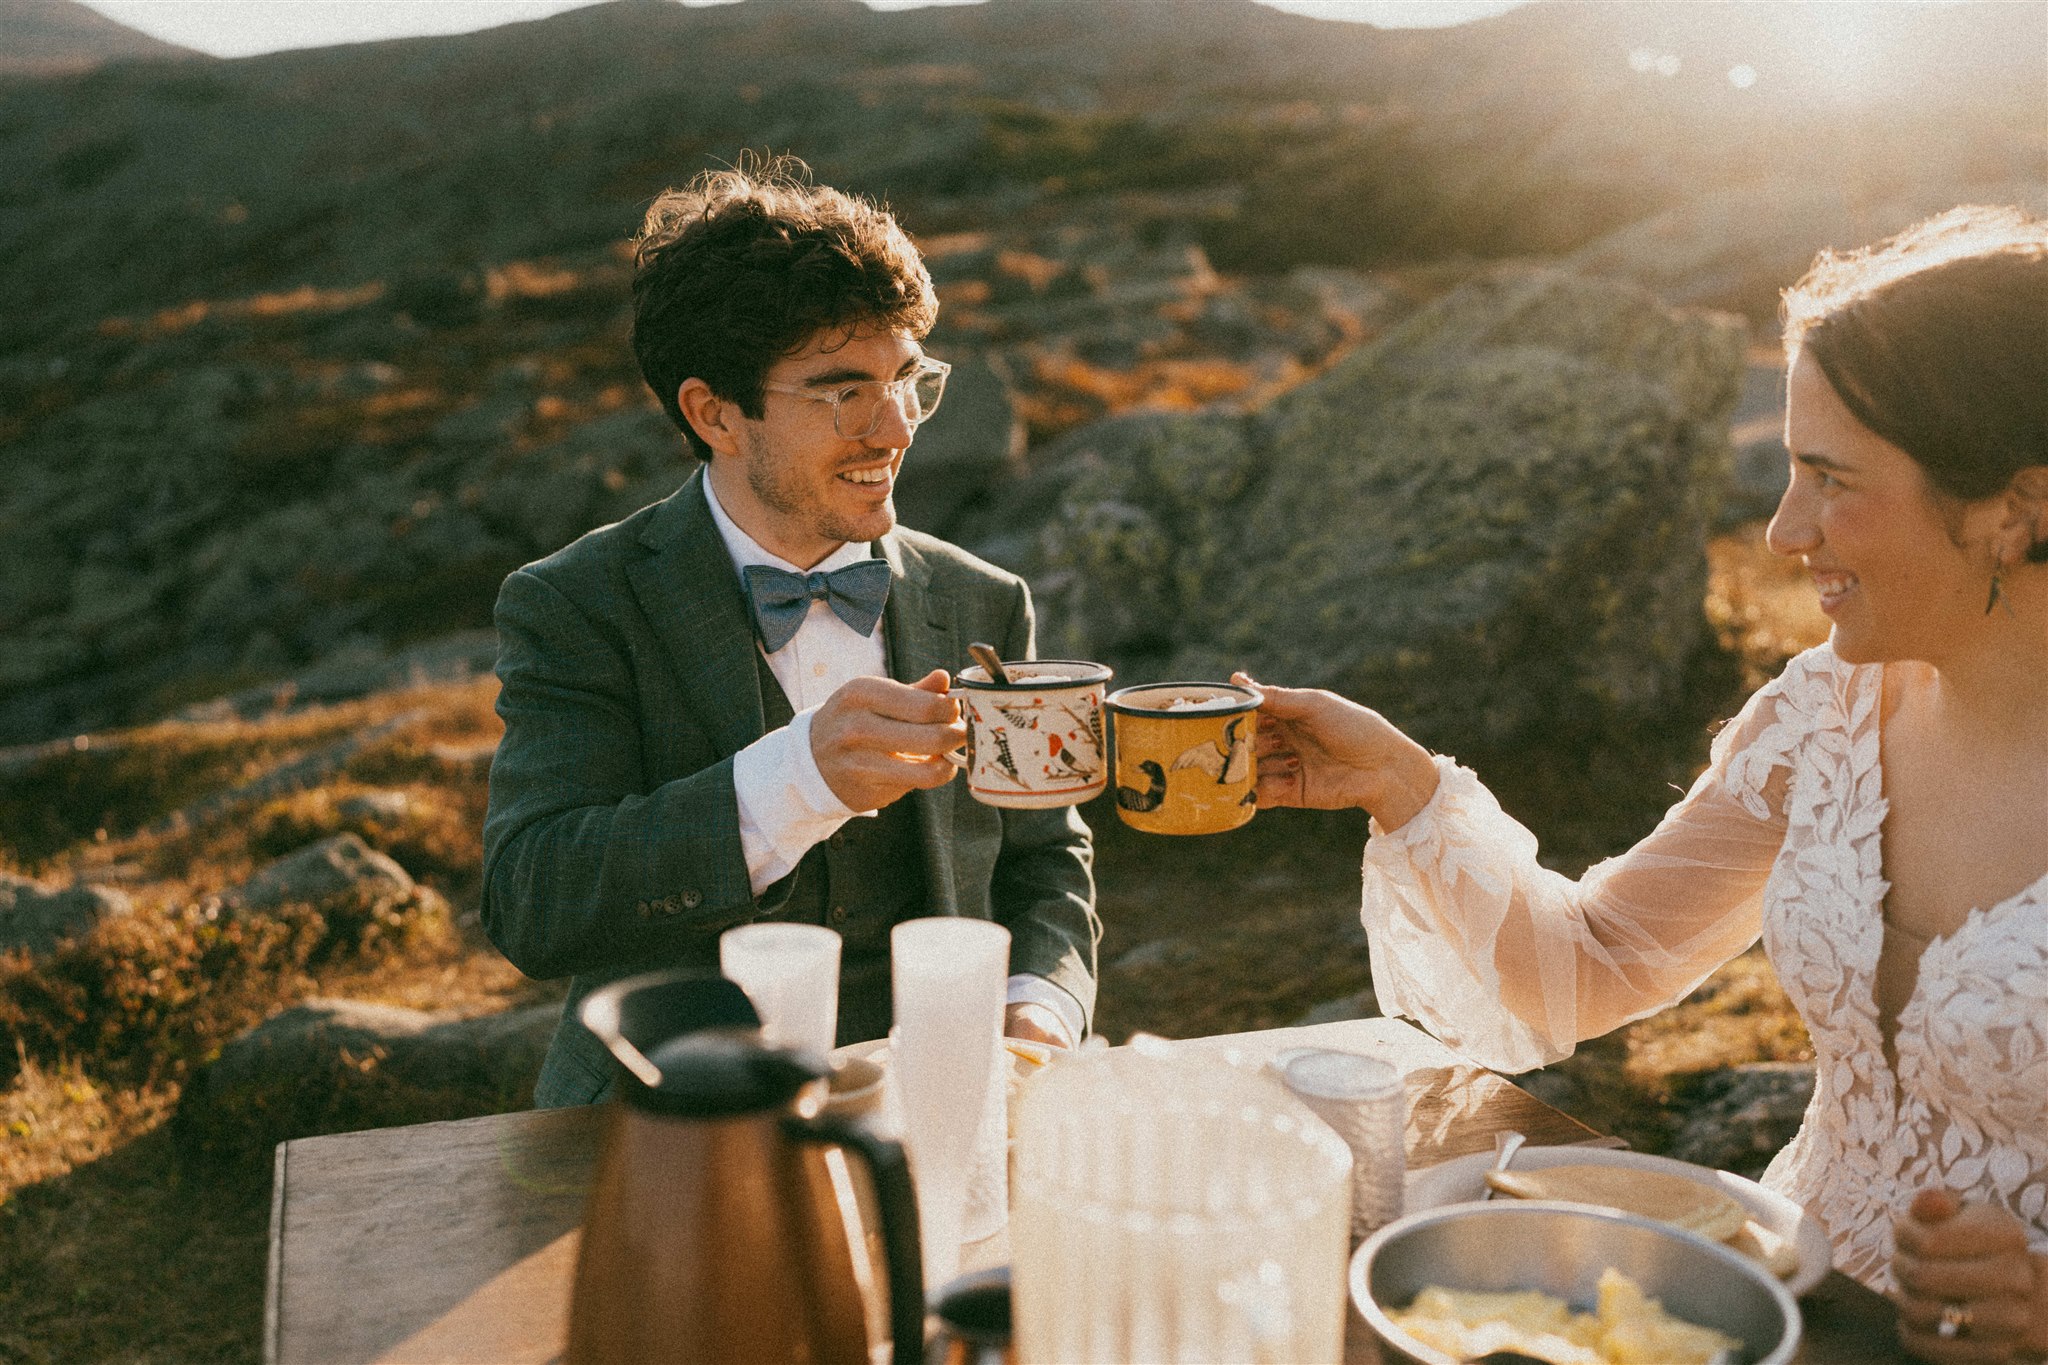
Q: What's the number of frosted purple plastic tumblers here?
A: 0